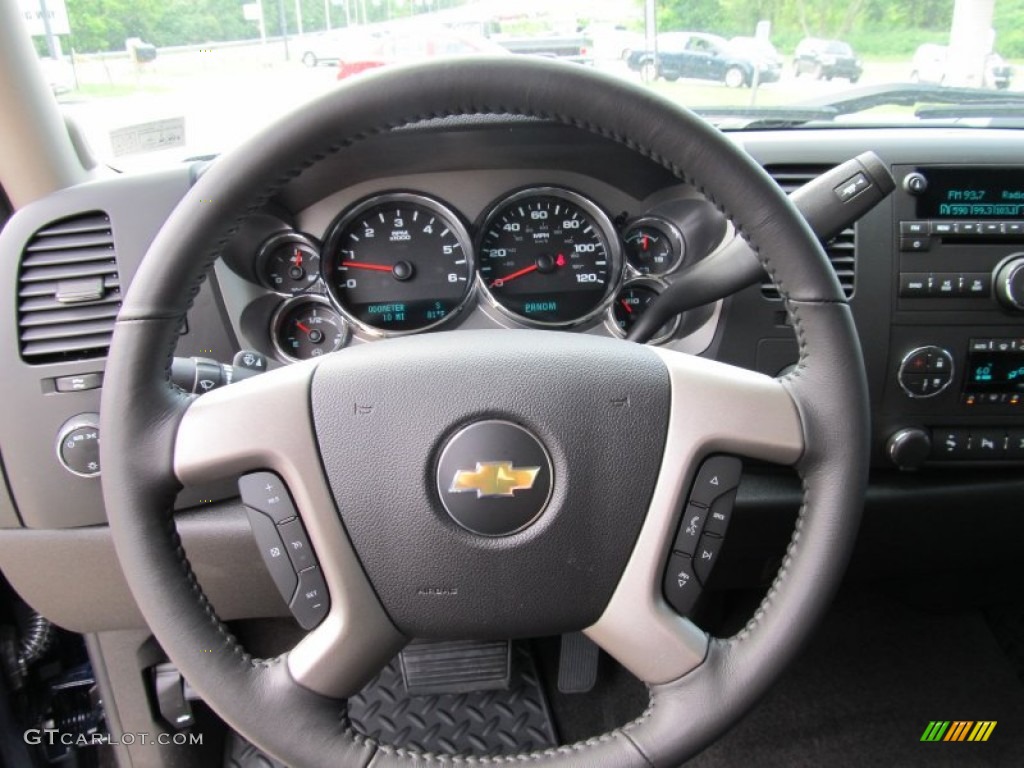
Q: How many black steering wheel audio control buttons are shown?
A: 5